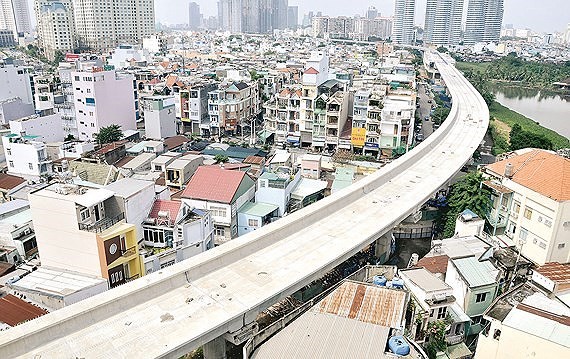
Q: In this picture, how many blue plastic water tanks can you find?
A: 3